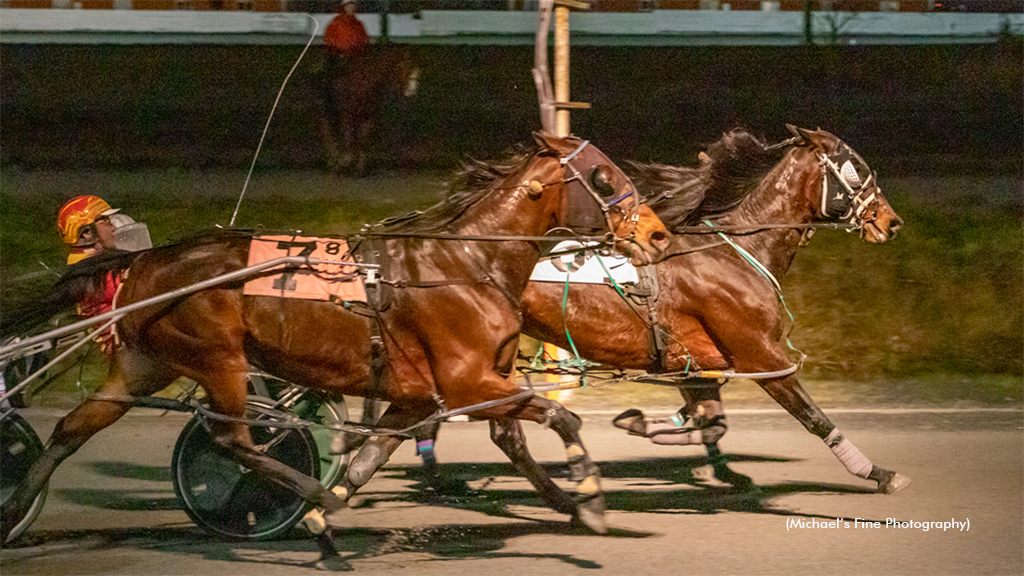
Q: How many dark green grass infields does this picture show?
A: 1